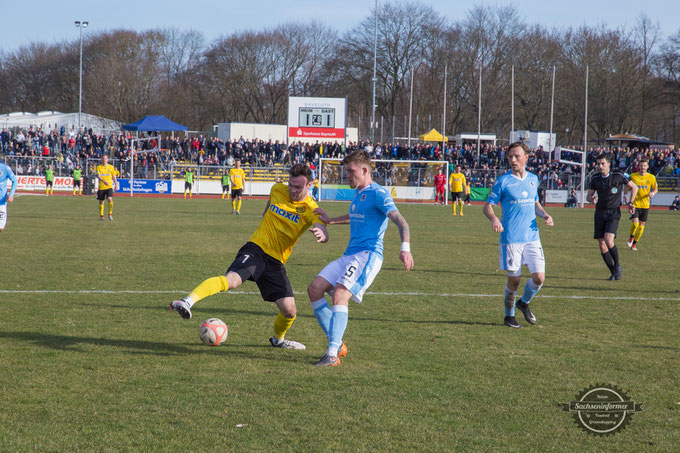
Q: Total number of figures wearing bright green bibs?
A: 4